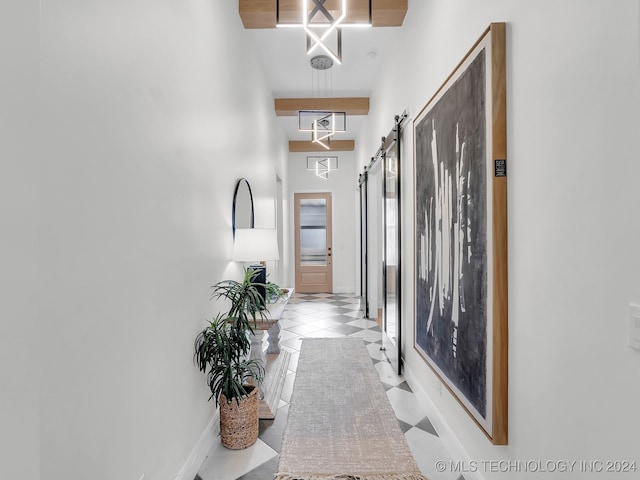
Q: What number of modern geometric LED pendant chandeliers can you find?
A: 3